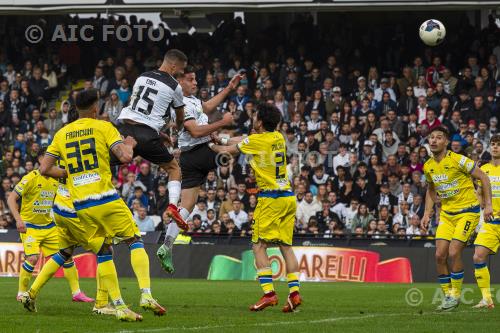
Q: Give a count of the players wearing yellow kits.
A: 6